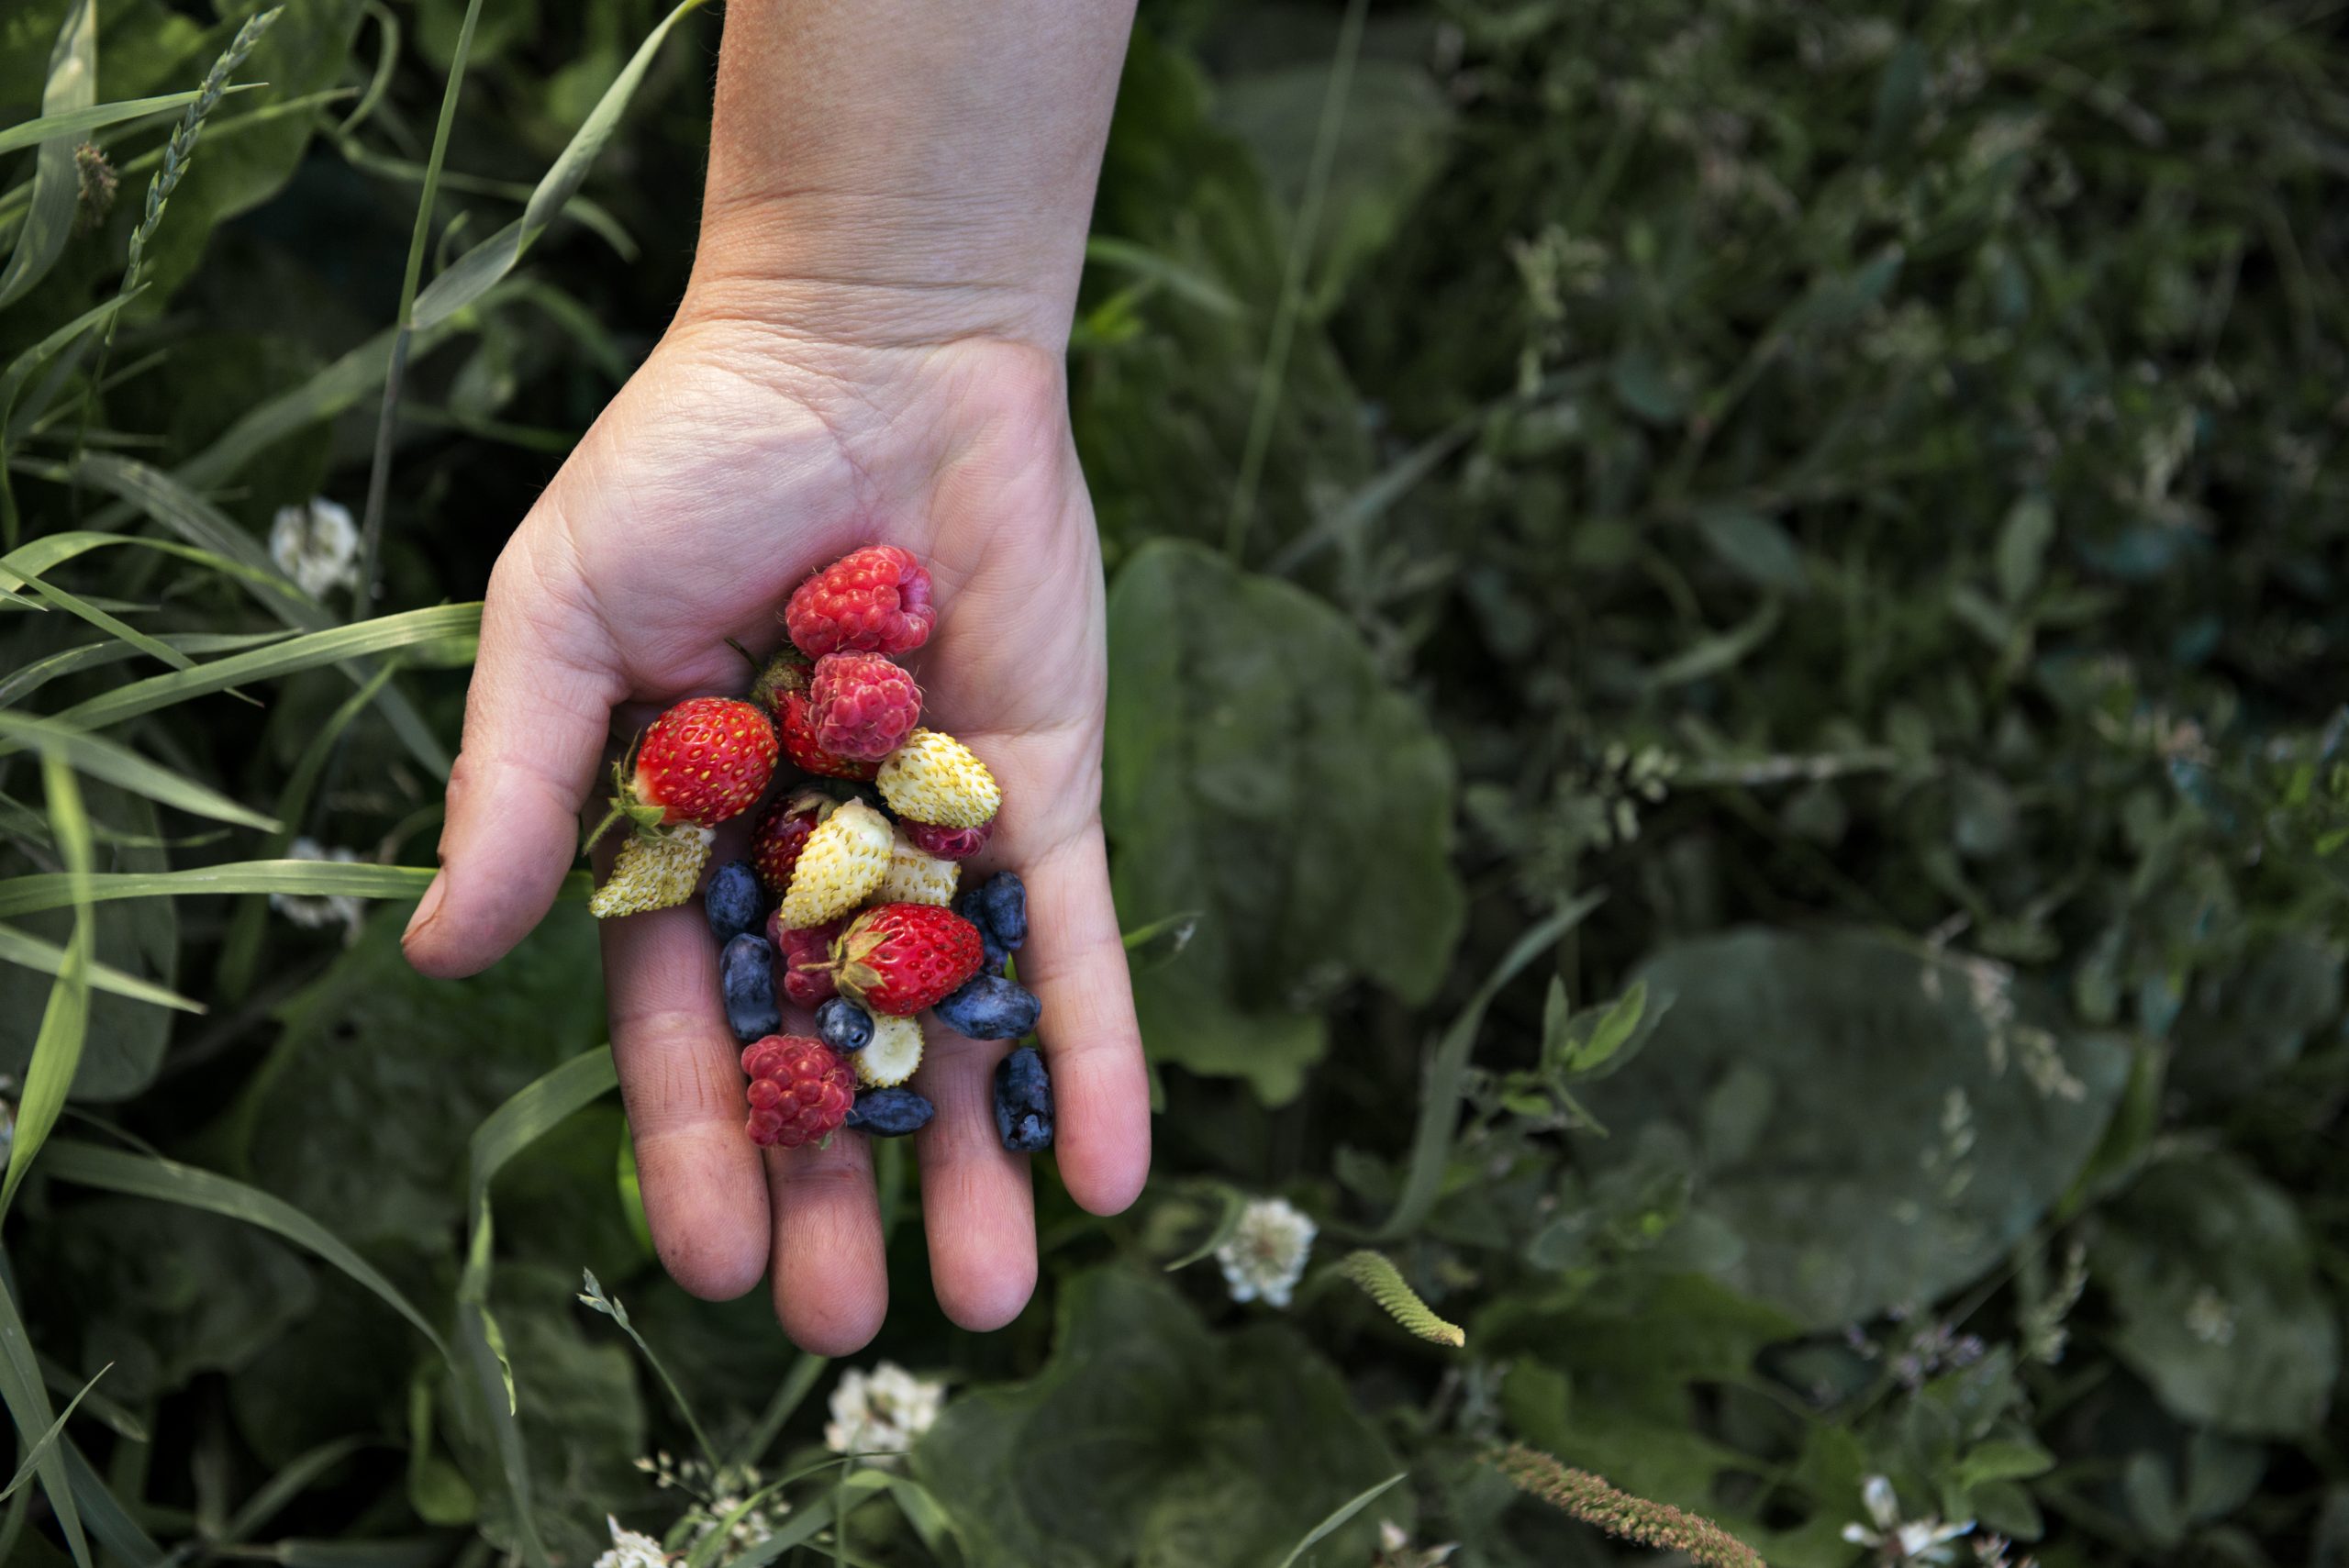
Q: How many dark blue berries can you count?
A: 8